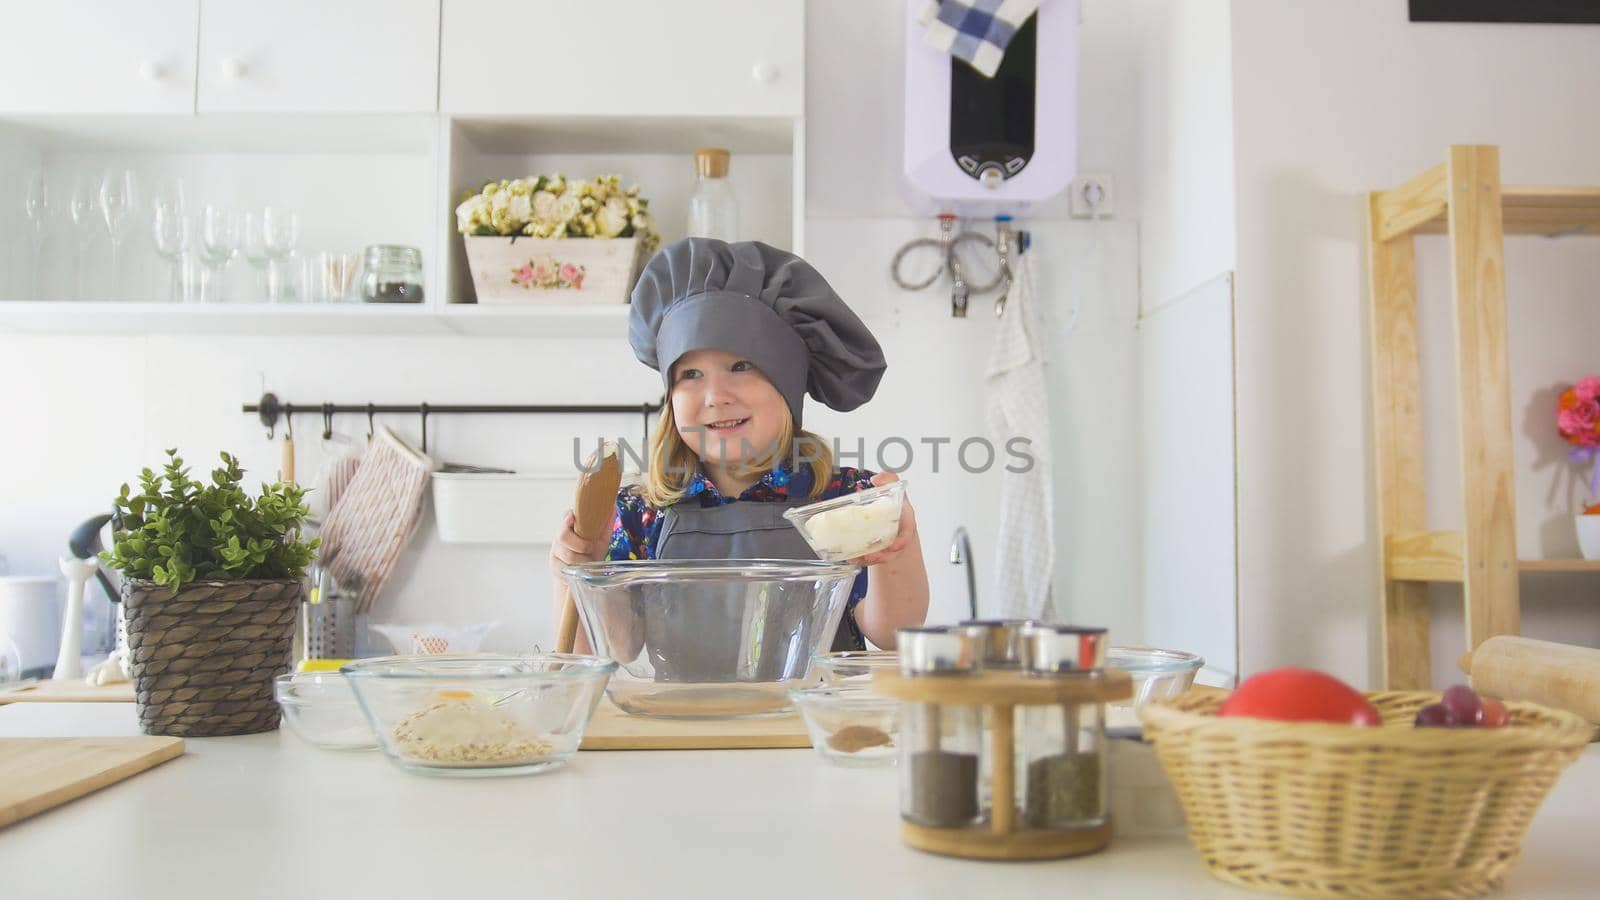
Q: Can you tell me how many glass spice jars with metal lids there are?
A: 3